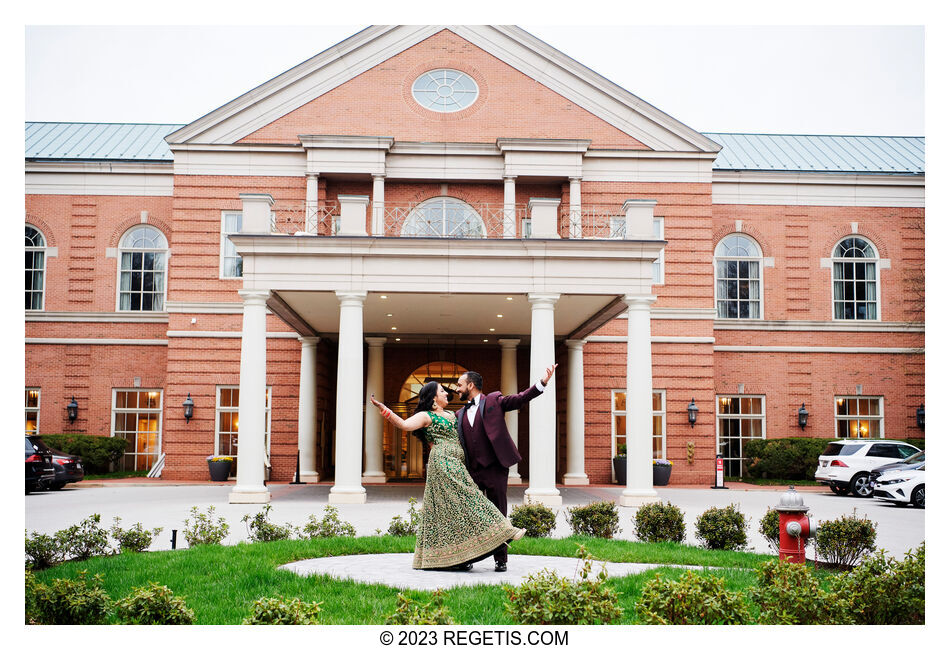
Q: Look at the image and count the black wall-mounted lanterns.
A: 5